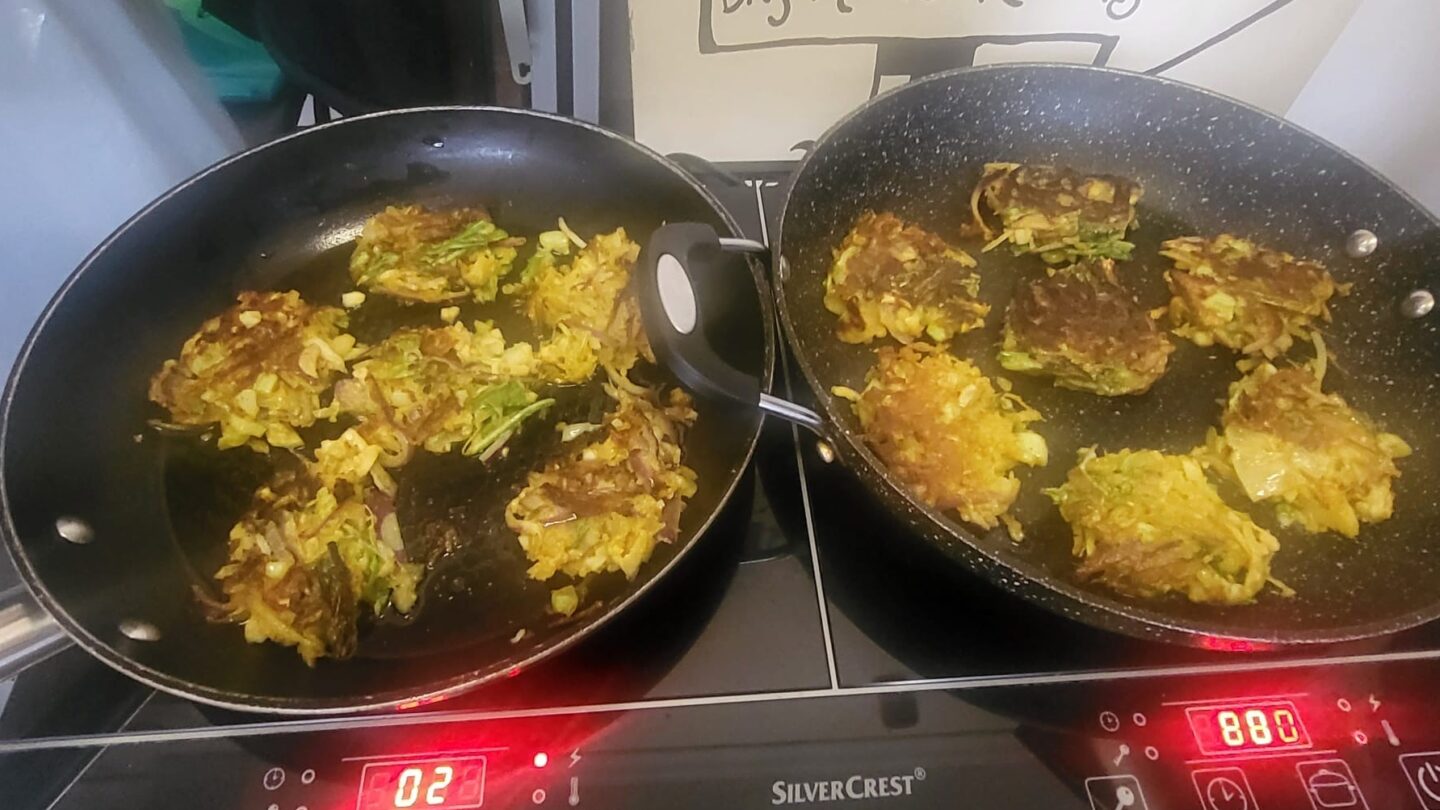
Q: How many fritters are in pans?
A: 13